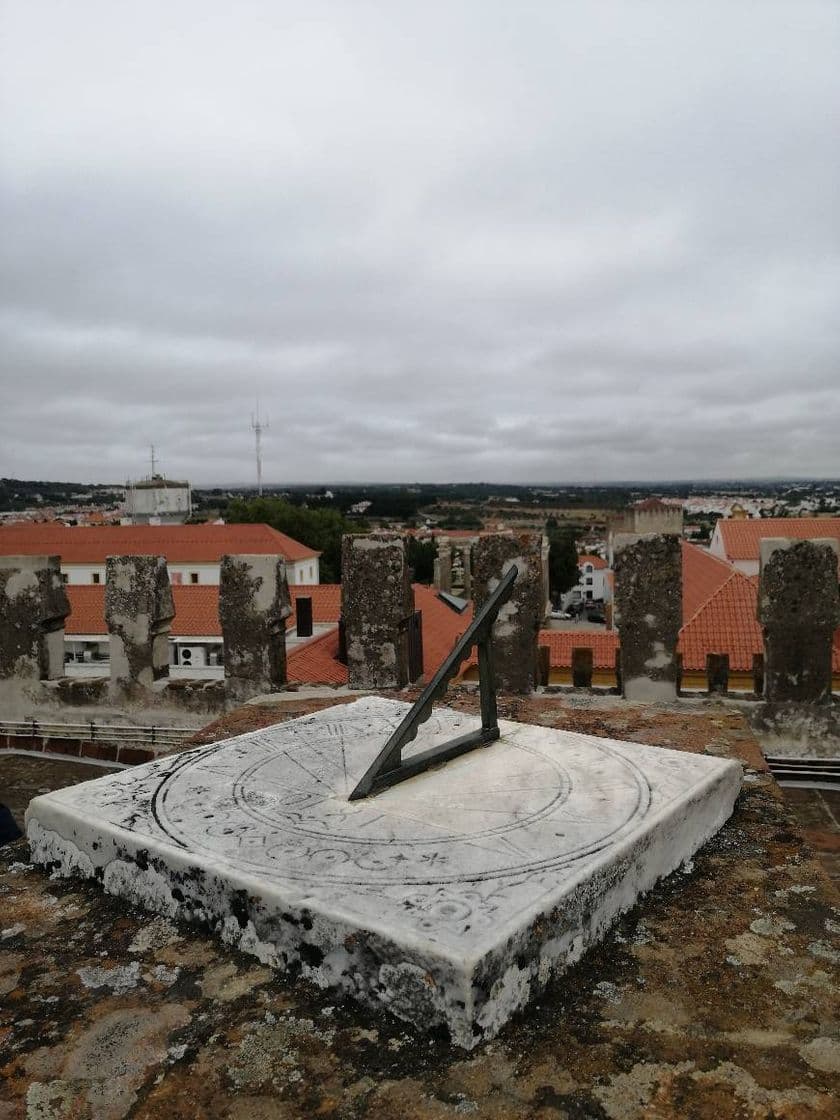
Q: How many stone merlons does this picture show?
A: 7